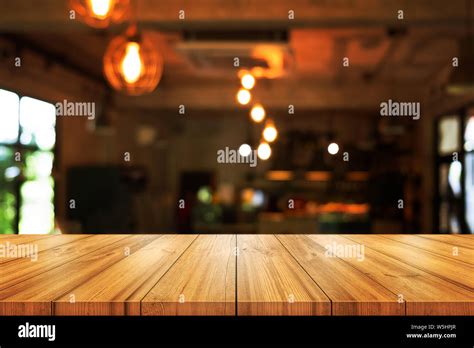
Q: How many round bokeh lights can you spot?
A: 7